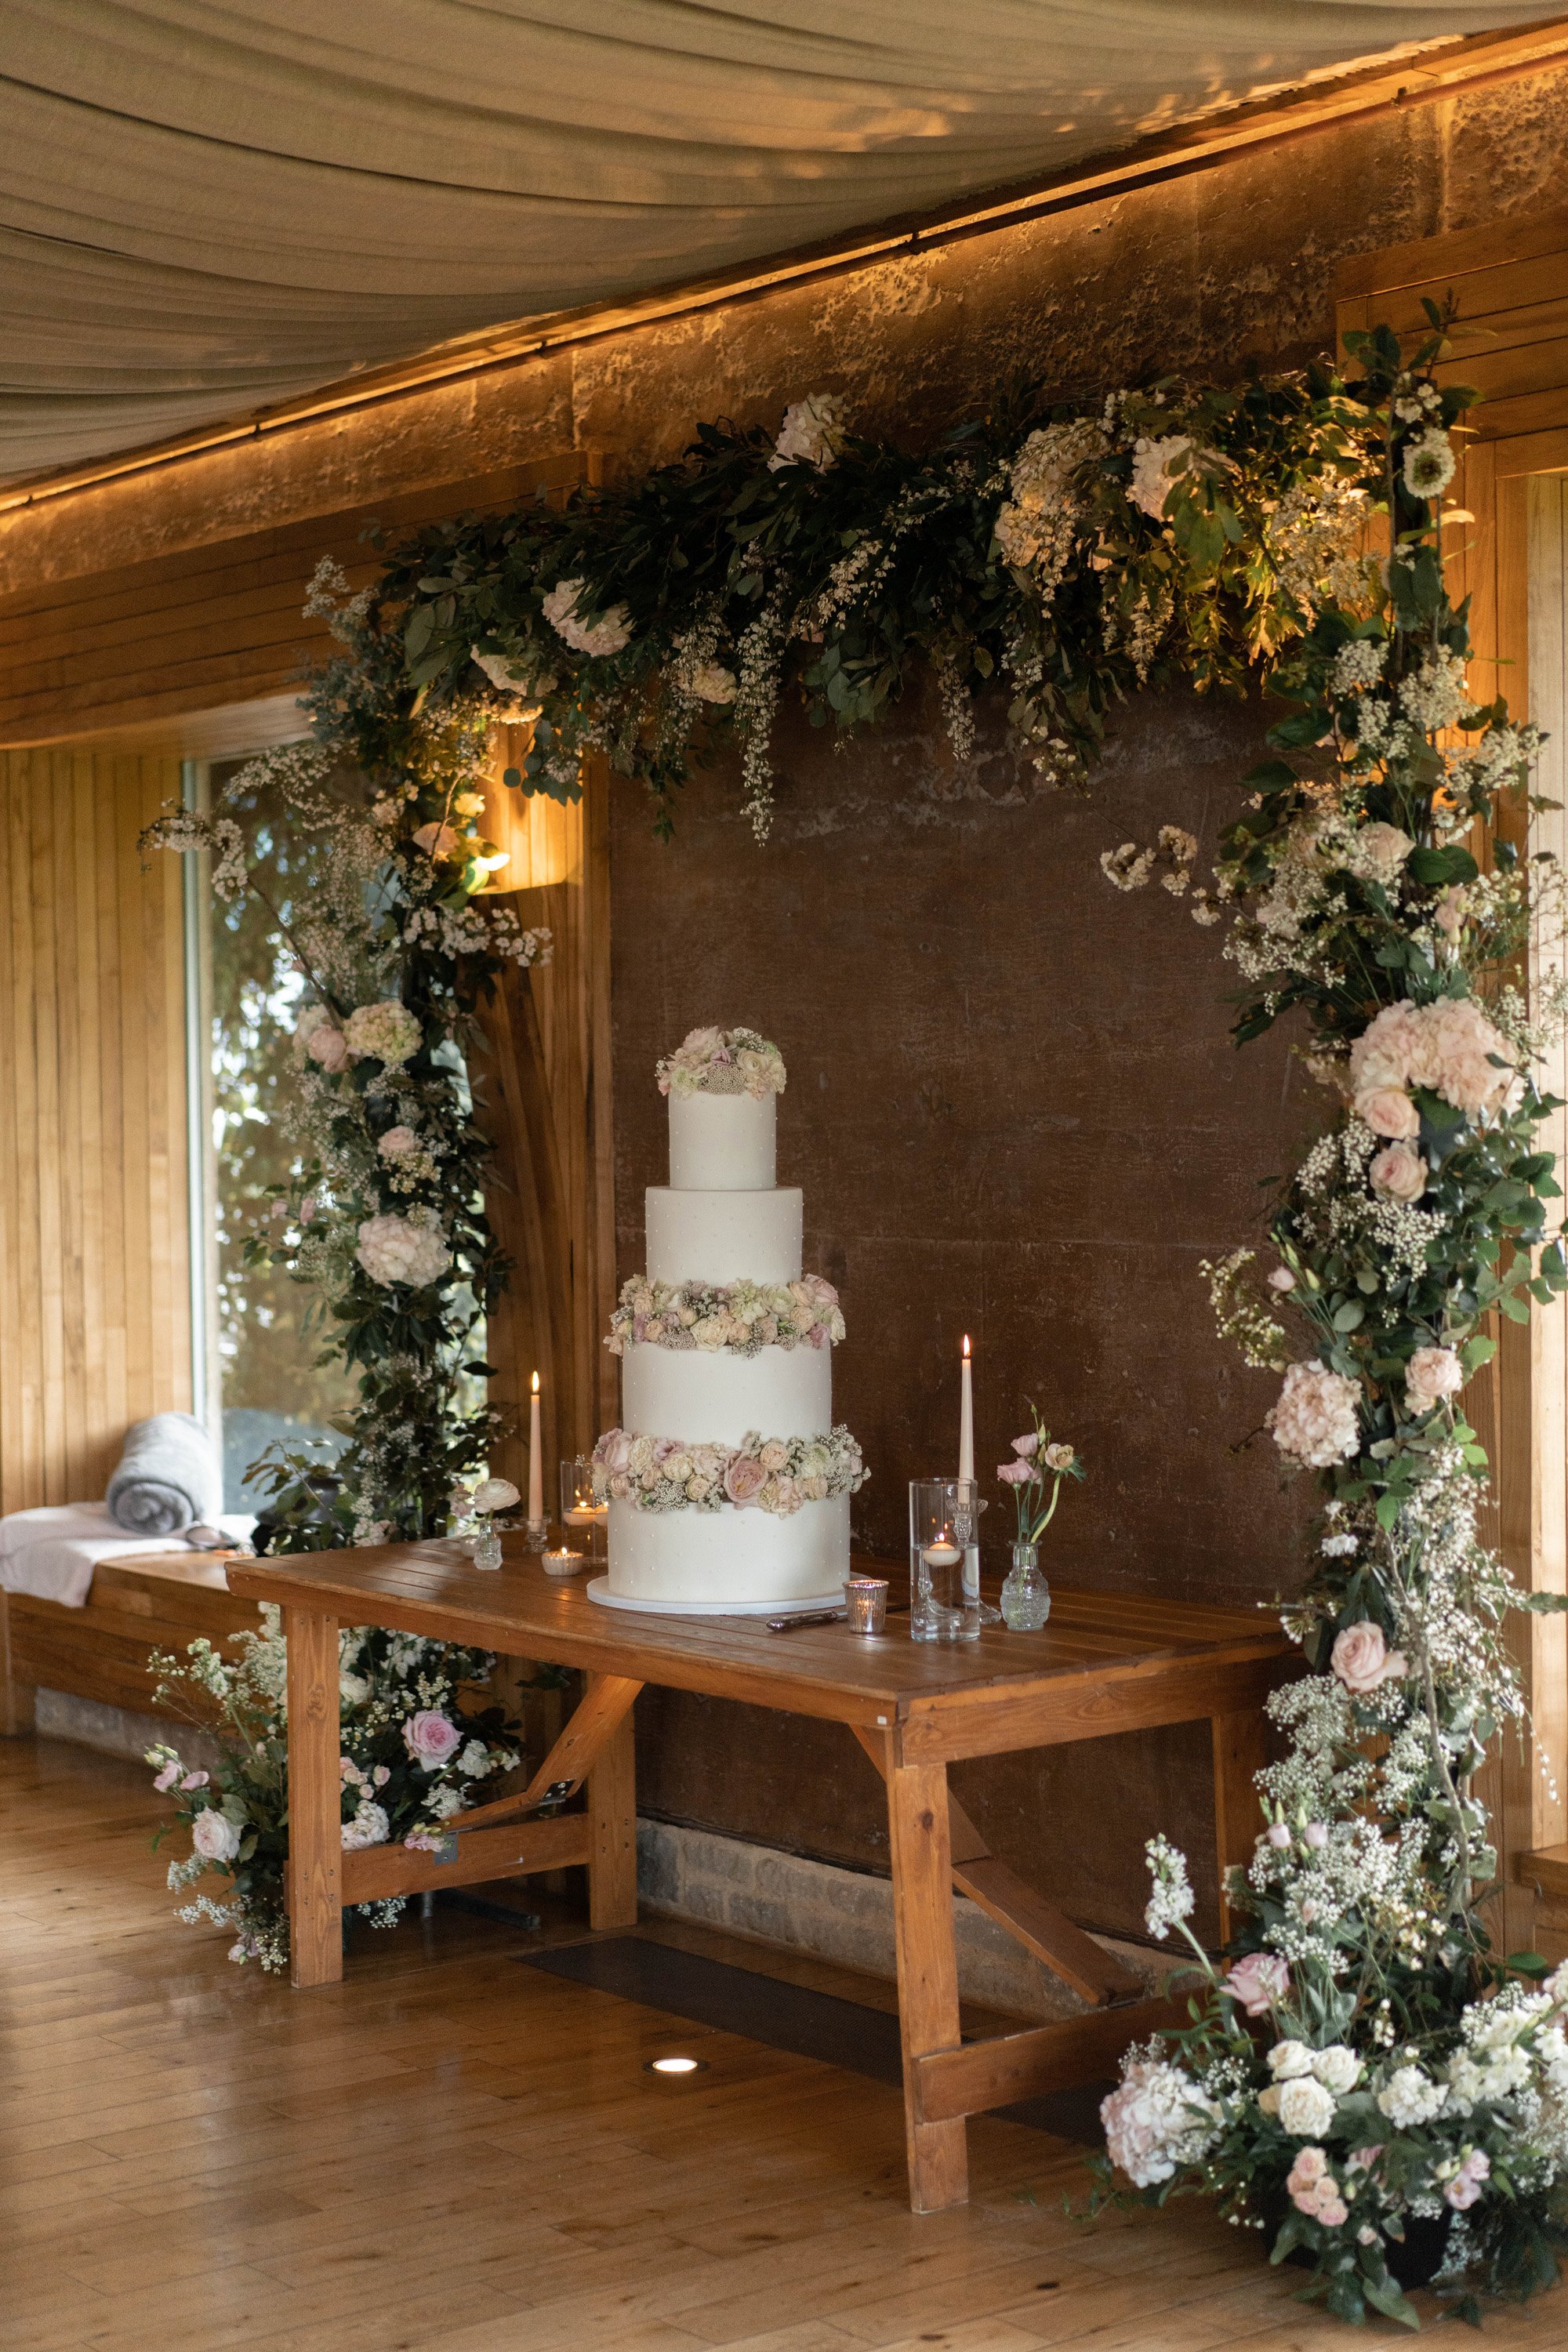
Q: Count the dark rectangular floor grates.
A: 1